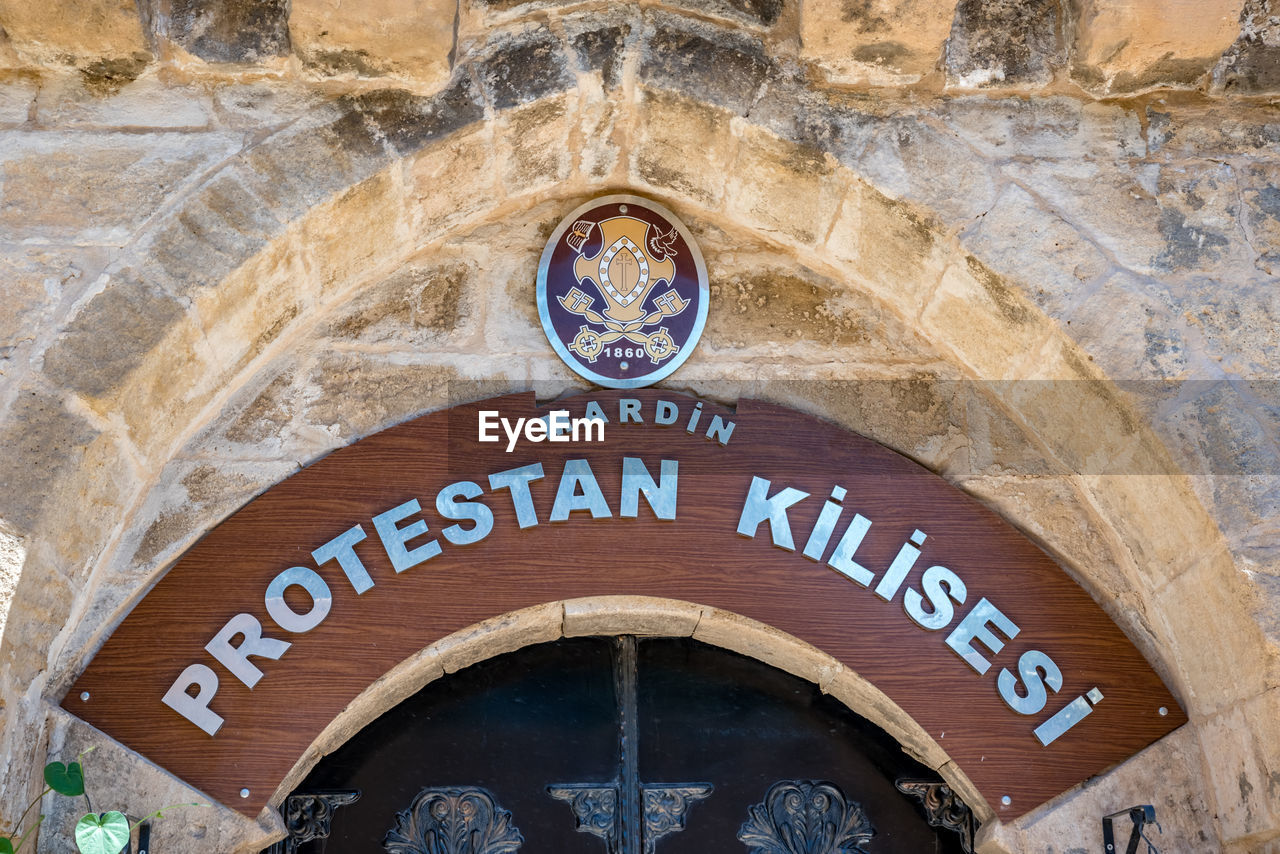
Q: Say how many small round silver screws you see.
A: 6